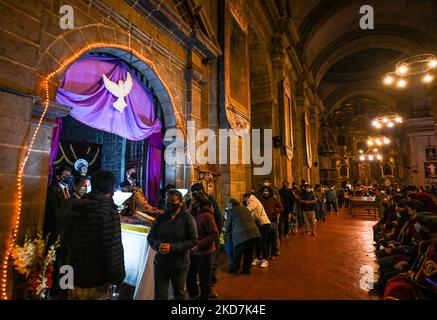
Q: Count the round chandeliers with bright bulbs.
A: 4